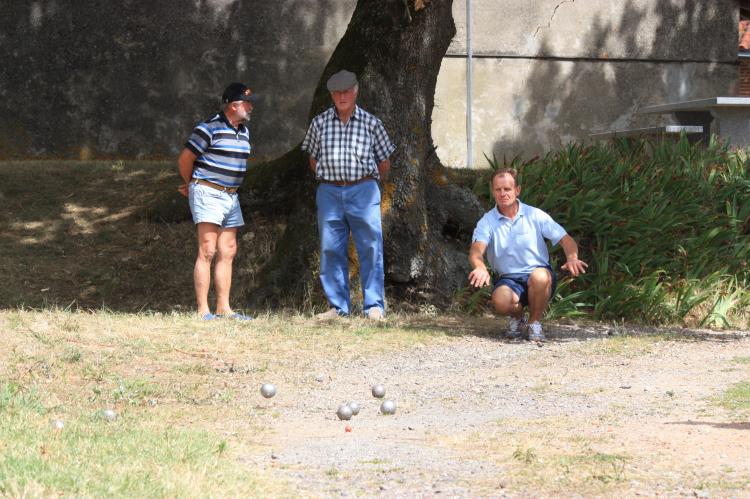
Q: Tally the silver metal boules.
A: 7